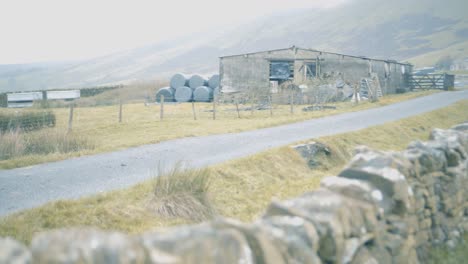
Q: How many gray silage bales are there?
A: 7